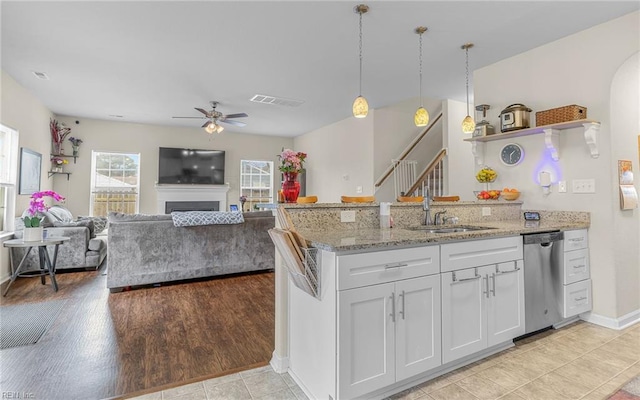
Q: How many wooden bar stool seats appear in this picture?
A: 4